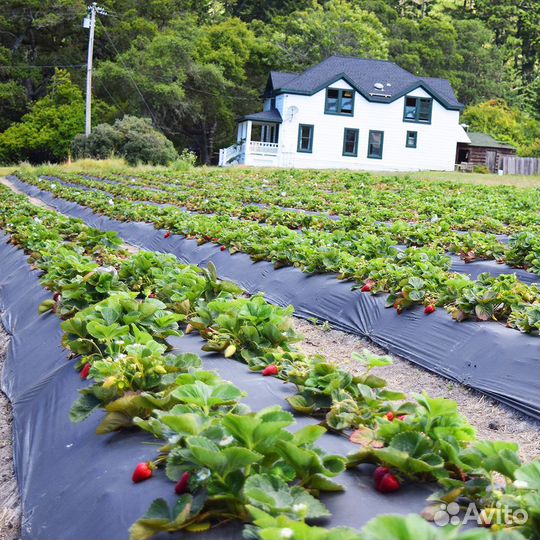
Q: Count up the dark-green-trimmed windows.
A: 6